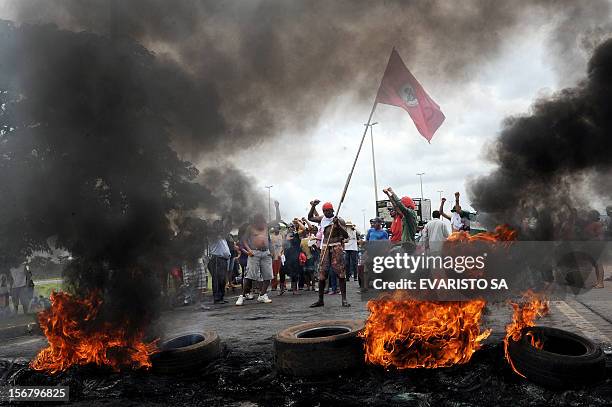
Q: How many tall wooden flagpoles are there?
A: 1